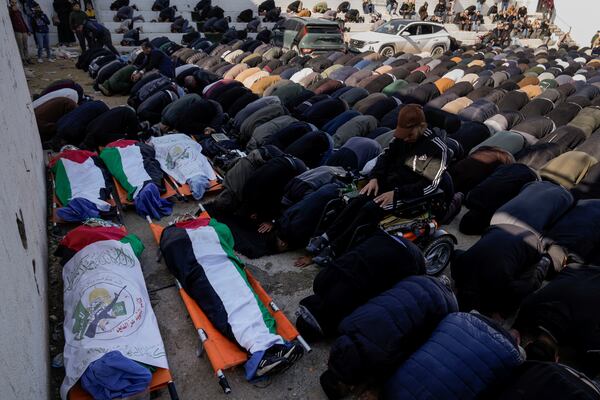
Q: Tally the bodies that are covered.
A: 5